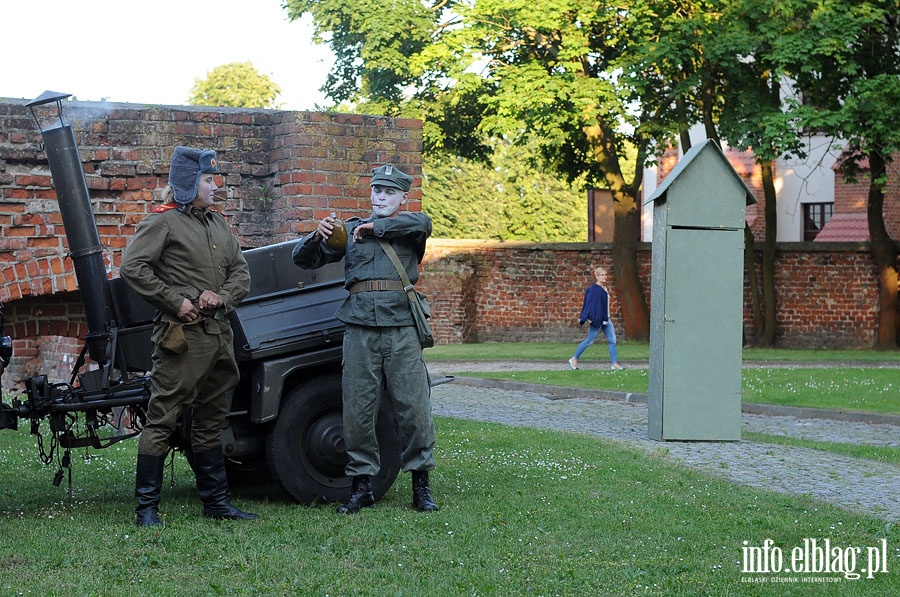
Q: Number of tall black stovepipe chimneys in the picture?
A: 1